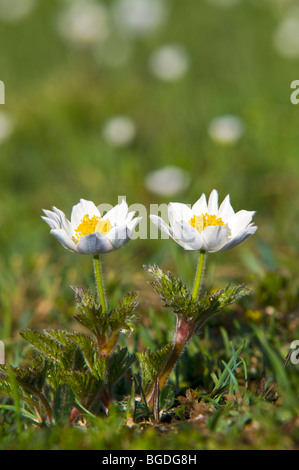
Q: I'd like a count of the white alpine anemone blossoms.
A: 2